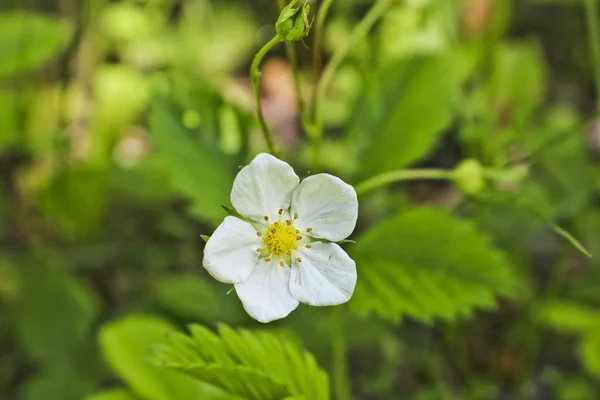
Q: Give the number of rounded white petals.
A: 5